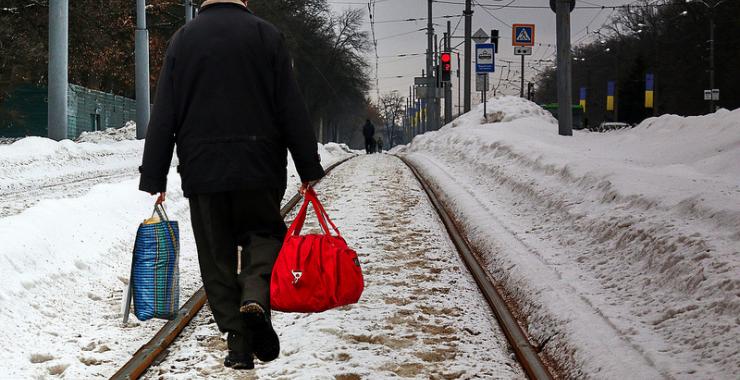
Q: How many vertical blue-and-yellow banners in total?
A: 3